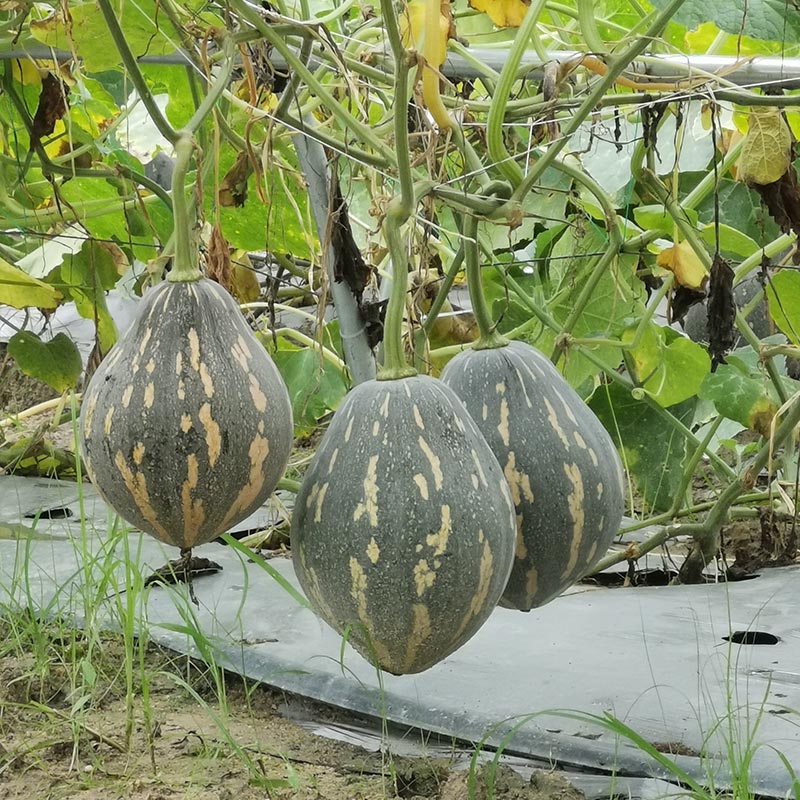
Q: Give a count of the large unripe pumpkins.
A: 3